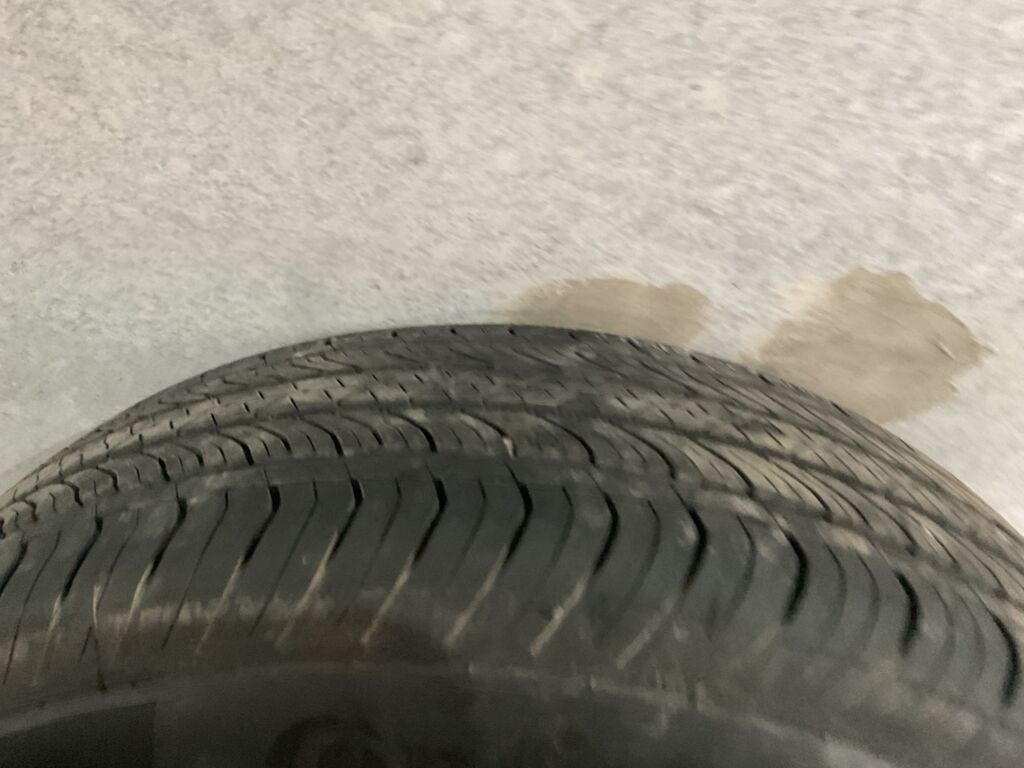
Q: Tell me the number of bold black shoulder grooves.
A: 12